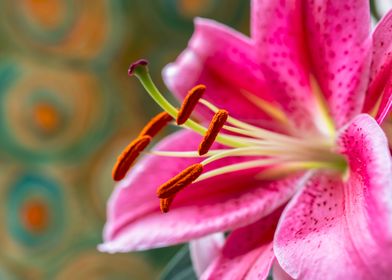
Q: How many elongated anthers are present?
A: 6